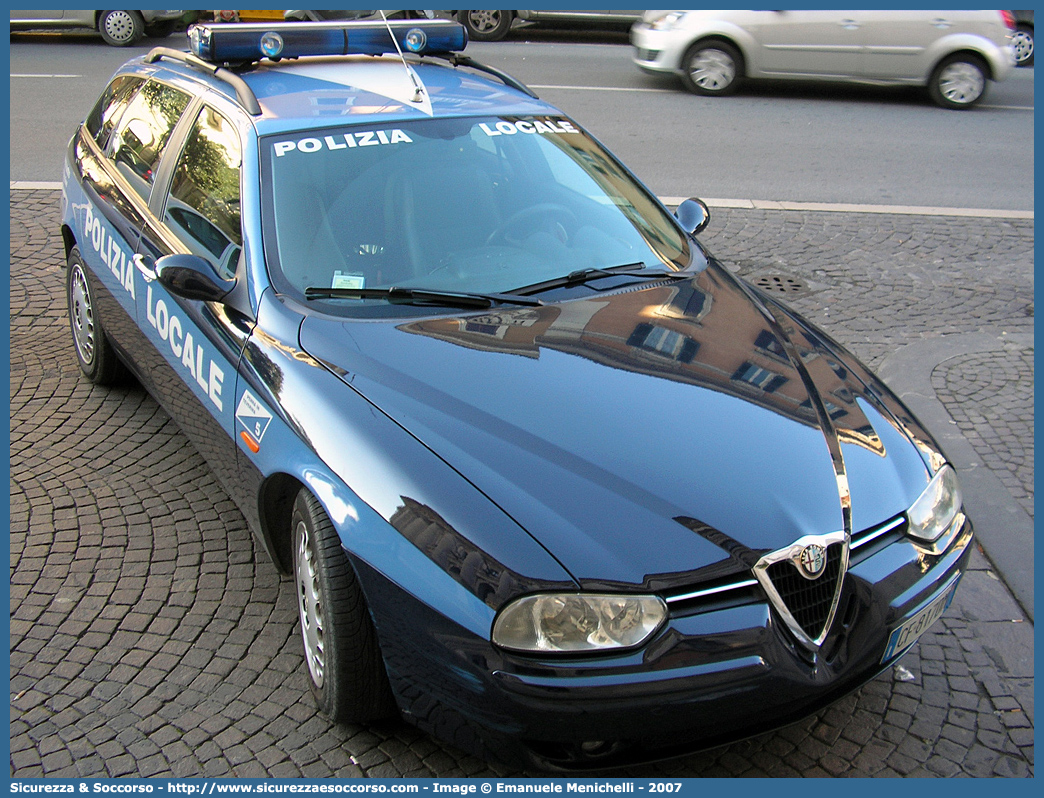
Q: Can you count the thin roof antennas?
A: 1